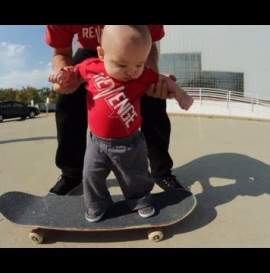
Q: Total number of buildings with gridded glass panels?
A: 1